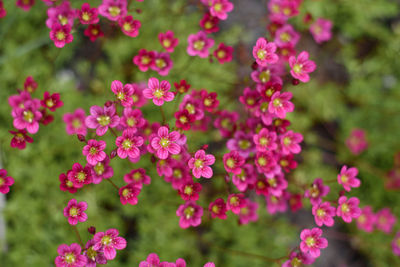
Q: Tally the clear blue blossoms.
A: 0